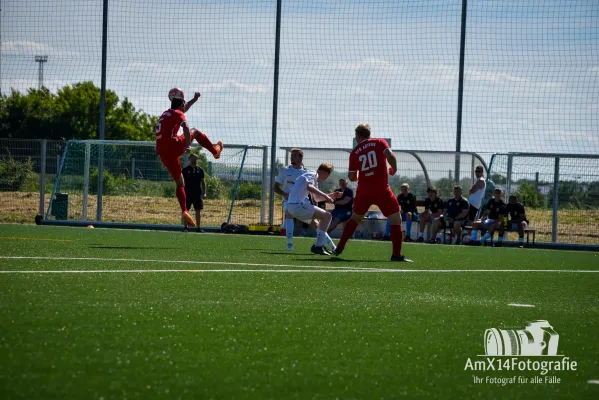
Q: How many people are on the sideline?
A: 8